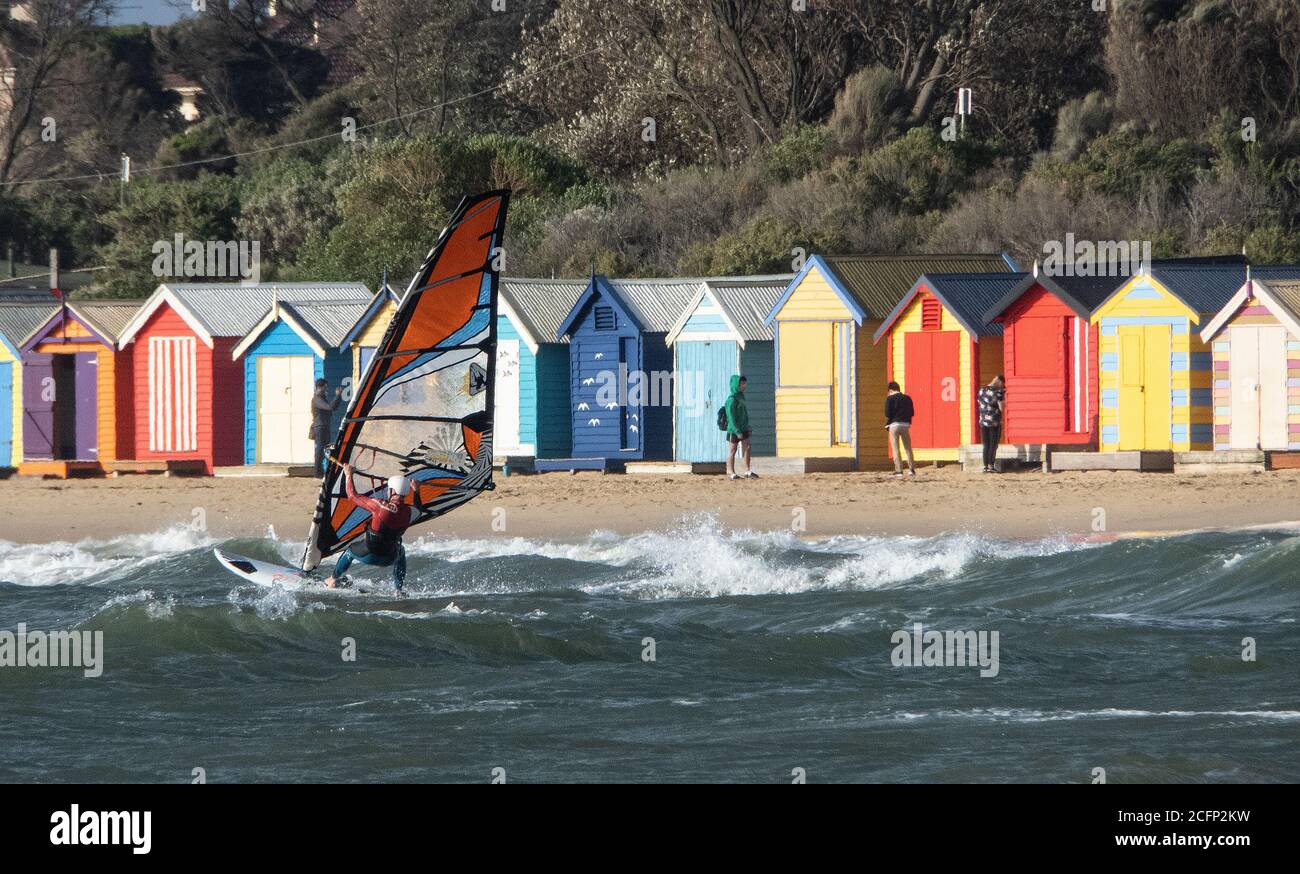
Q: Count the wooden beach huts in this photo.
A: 13